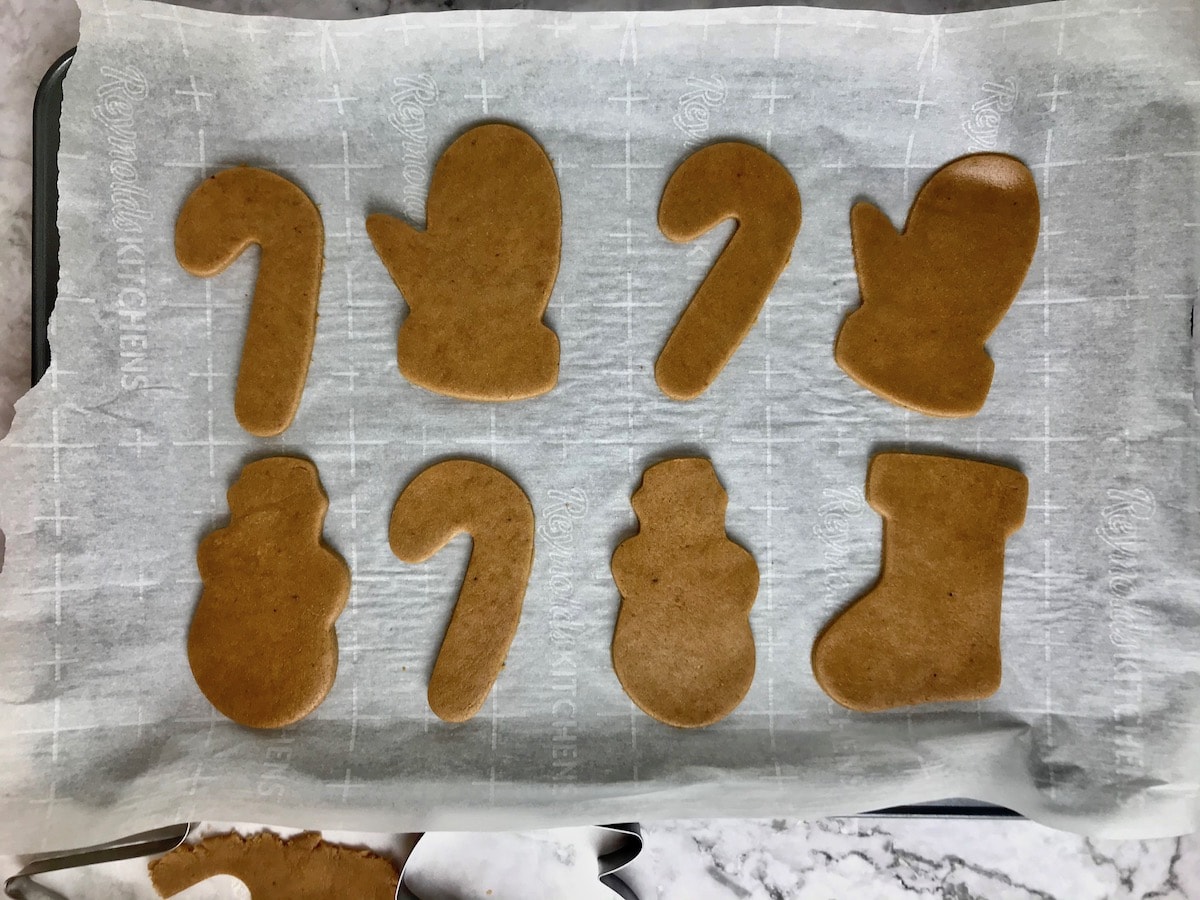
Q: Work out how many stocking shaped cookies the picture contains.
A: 1